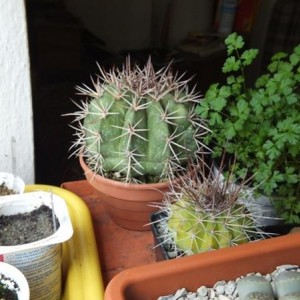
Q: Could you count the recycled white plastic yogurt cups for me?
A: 3